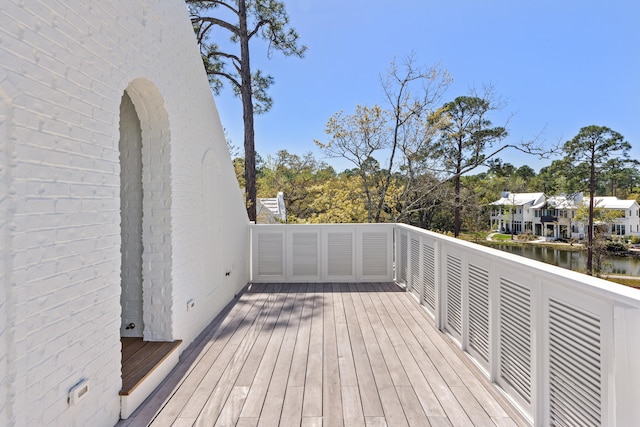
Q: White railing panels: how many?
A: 11